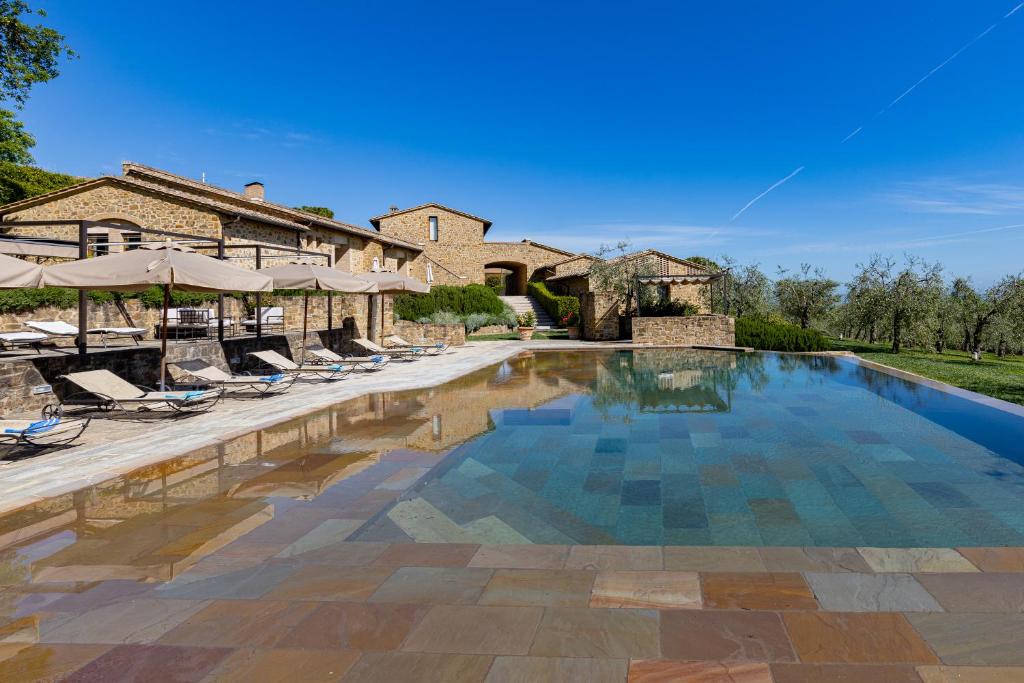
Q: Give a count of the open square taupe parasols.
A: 4